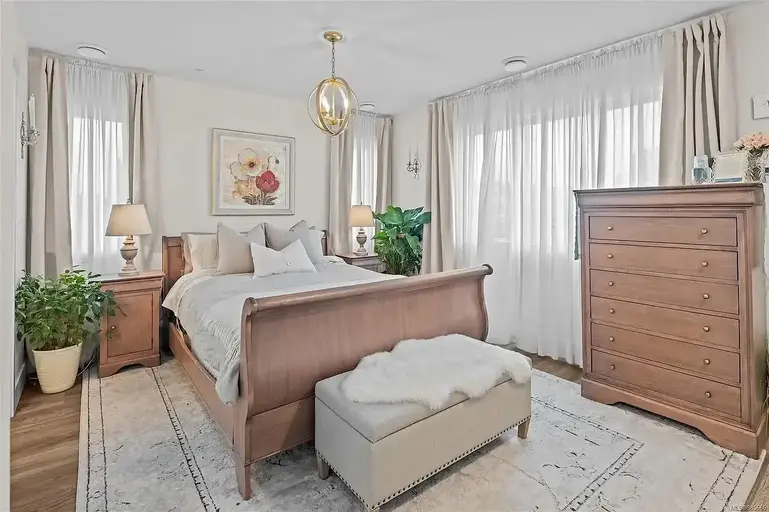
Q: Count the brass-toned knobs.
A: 13